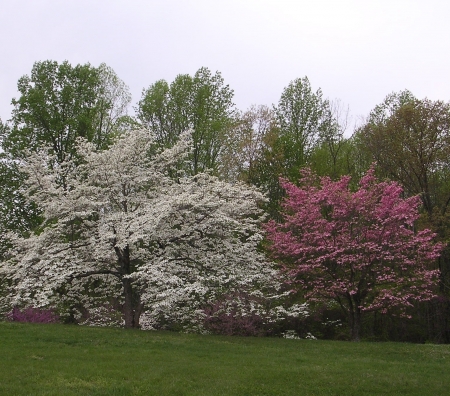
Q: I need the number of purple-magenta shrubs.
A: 2